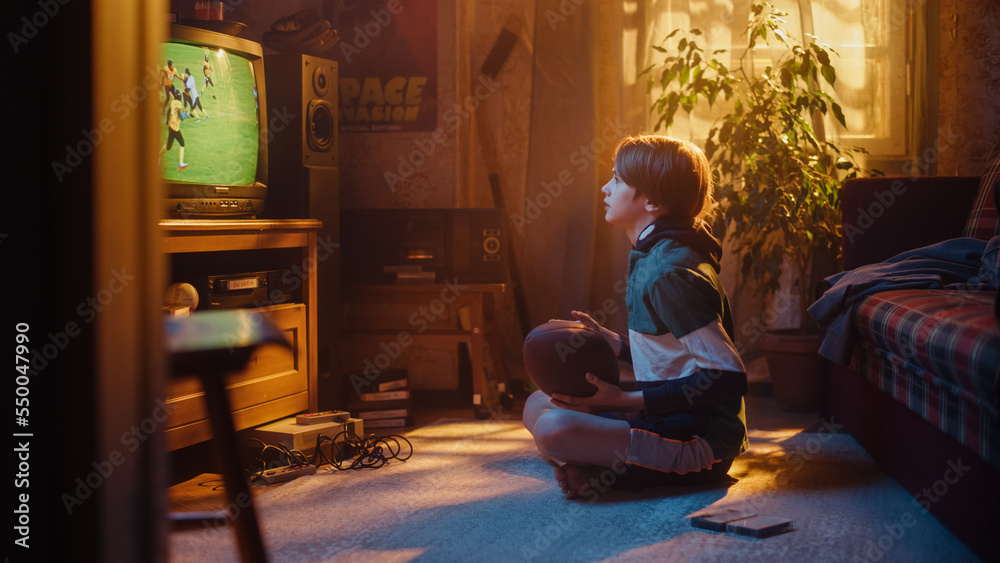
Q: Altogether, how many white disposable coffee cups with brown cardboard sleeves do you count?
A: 0